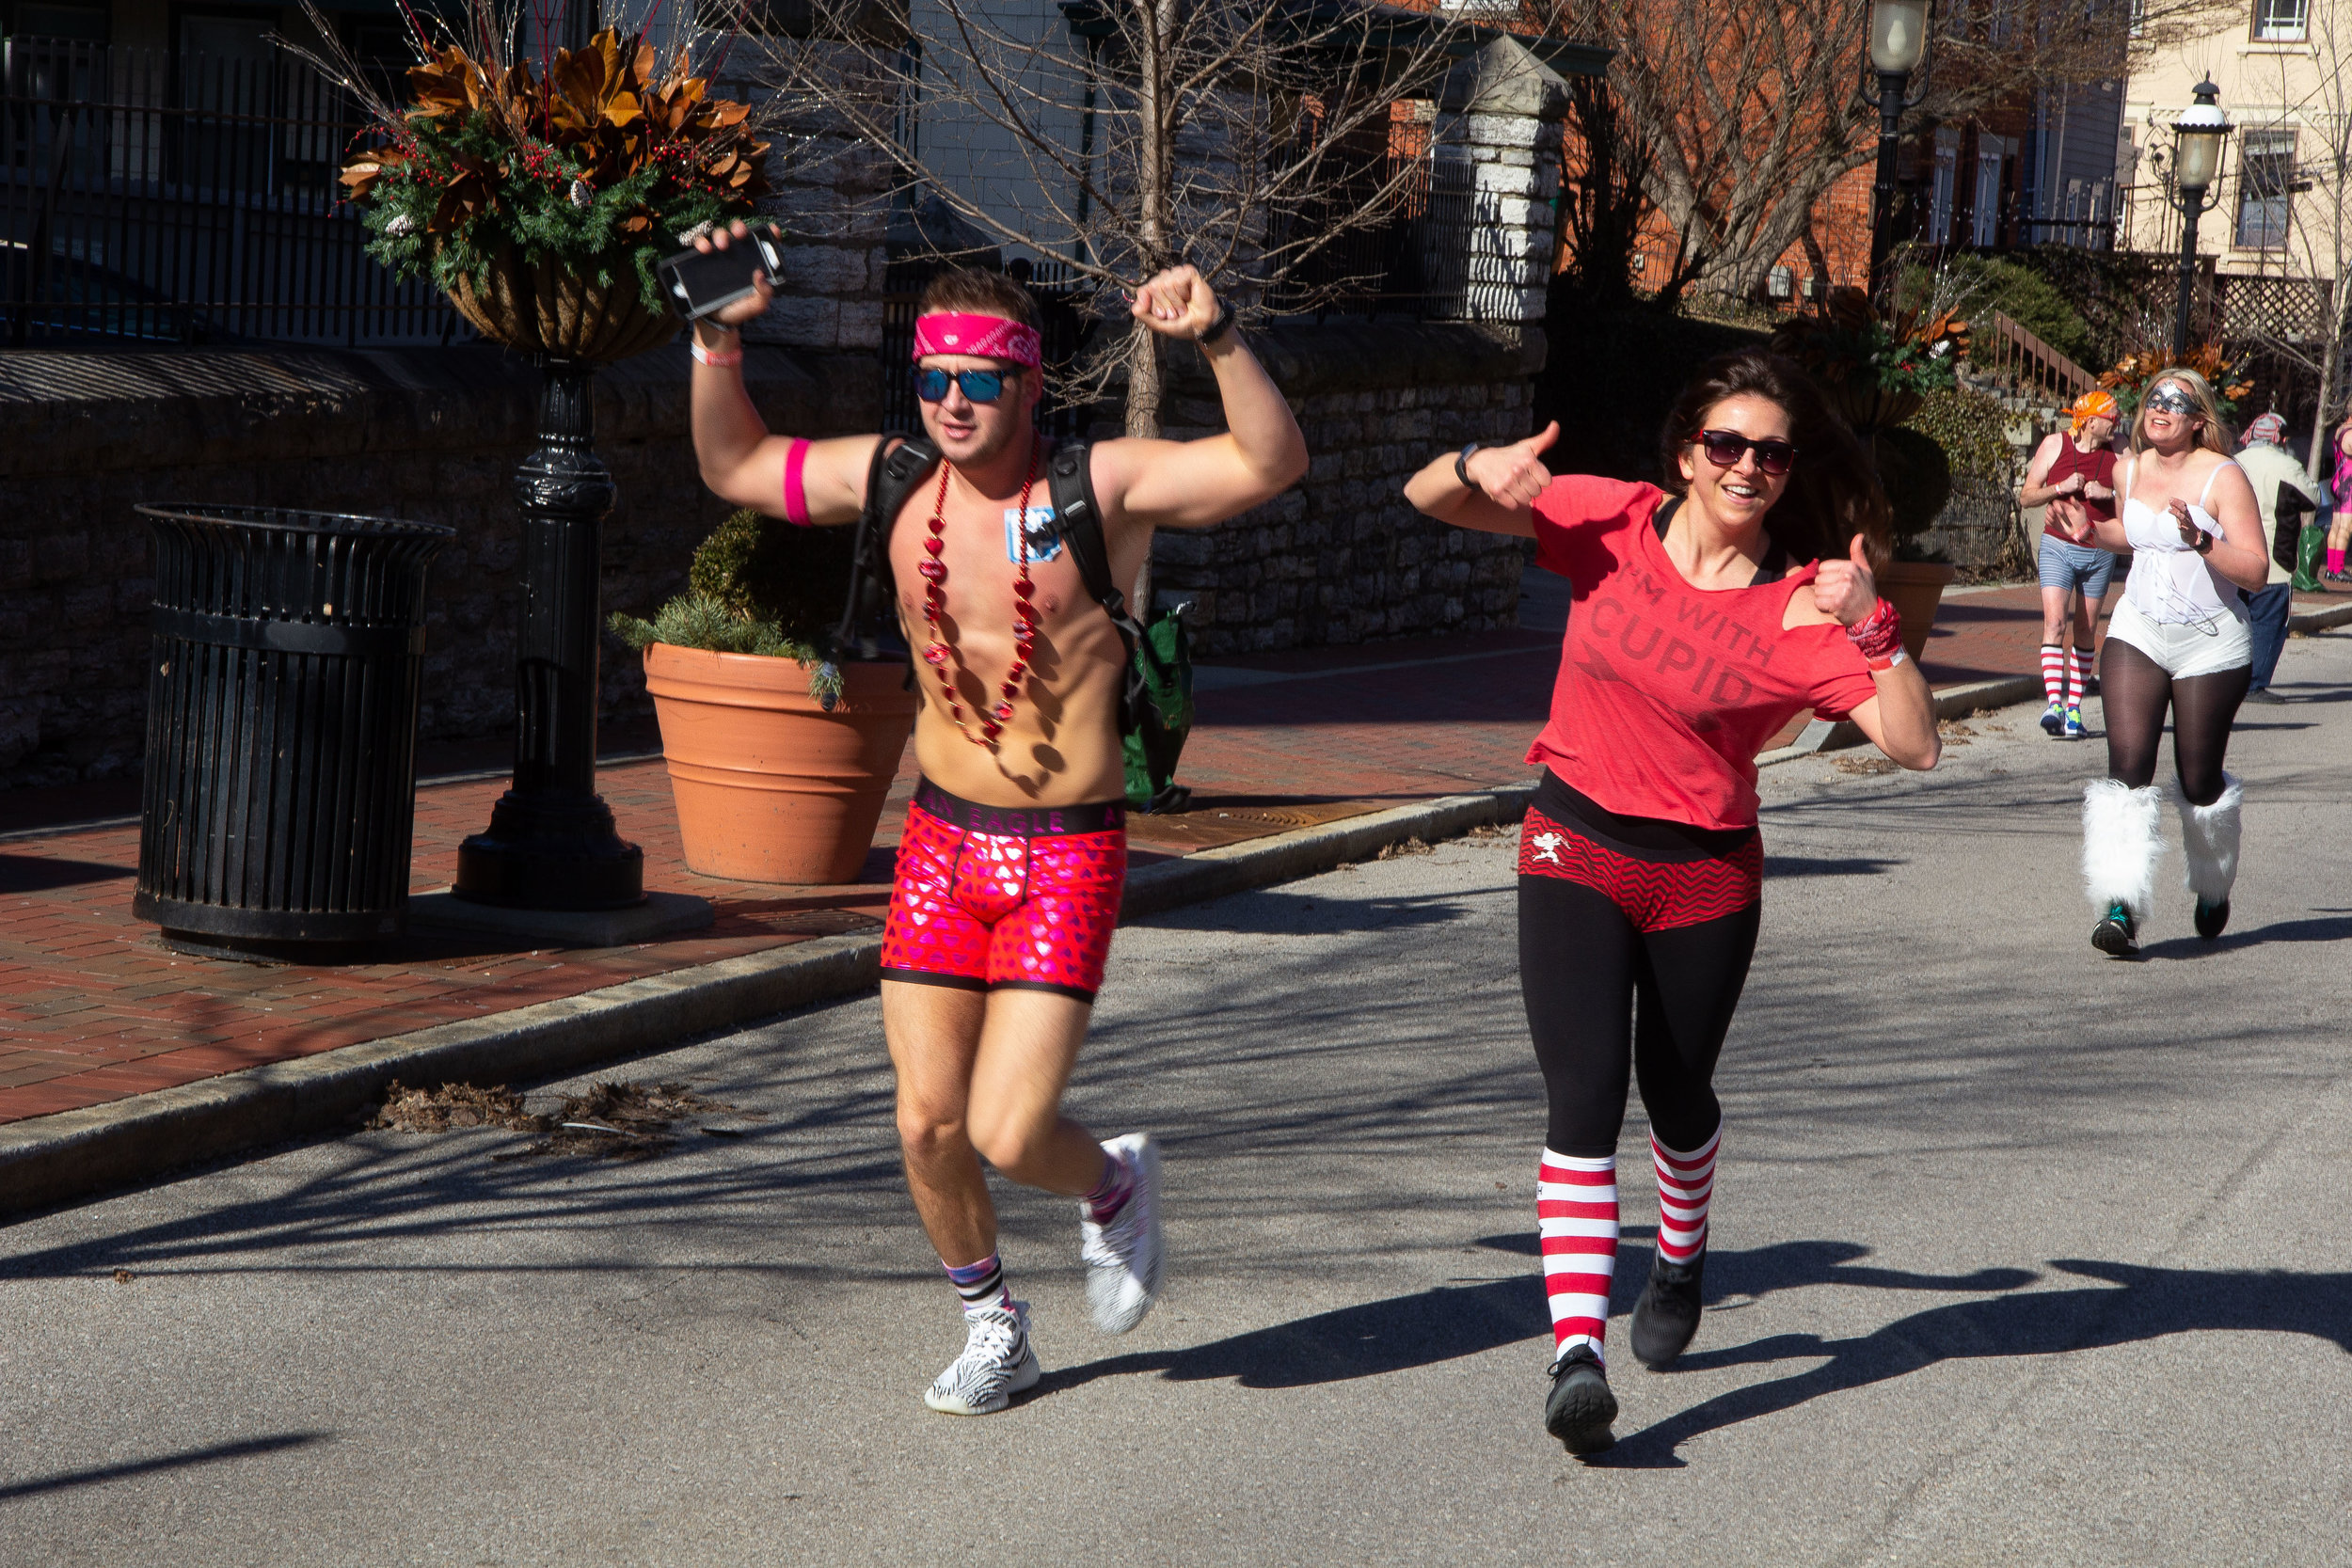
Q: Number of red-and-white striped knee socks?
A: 4